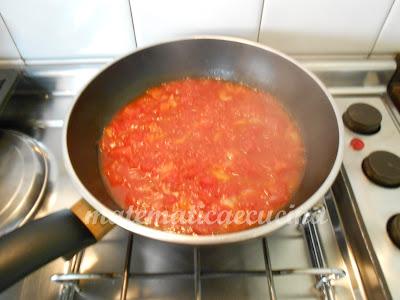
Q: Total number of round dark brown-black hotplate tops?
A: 3